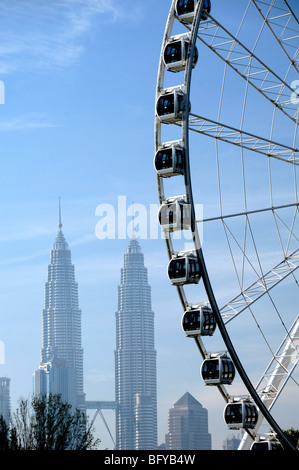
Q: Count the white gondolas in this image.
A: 10